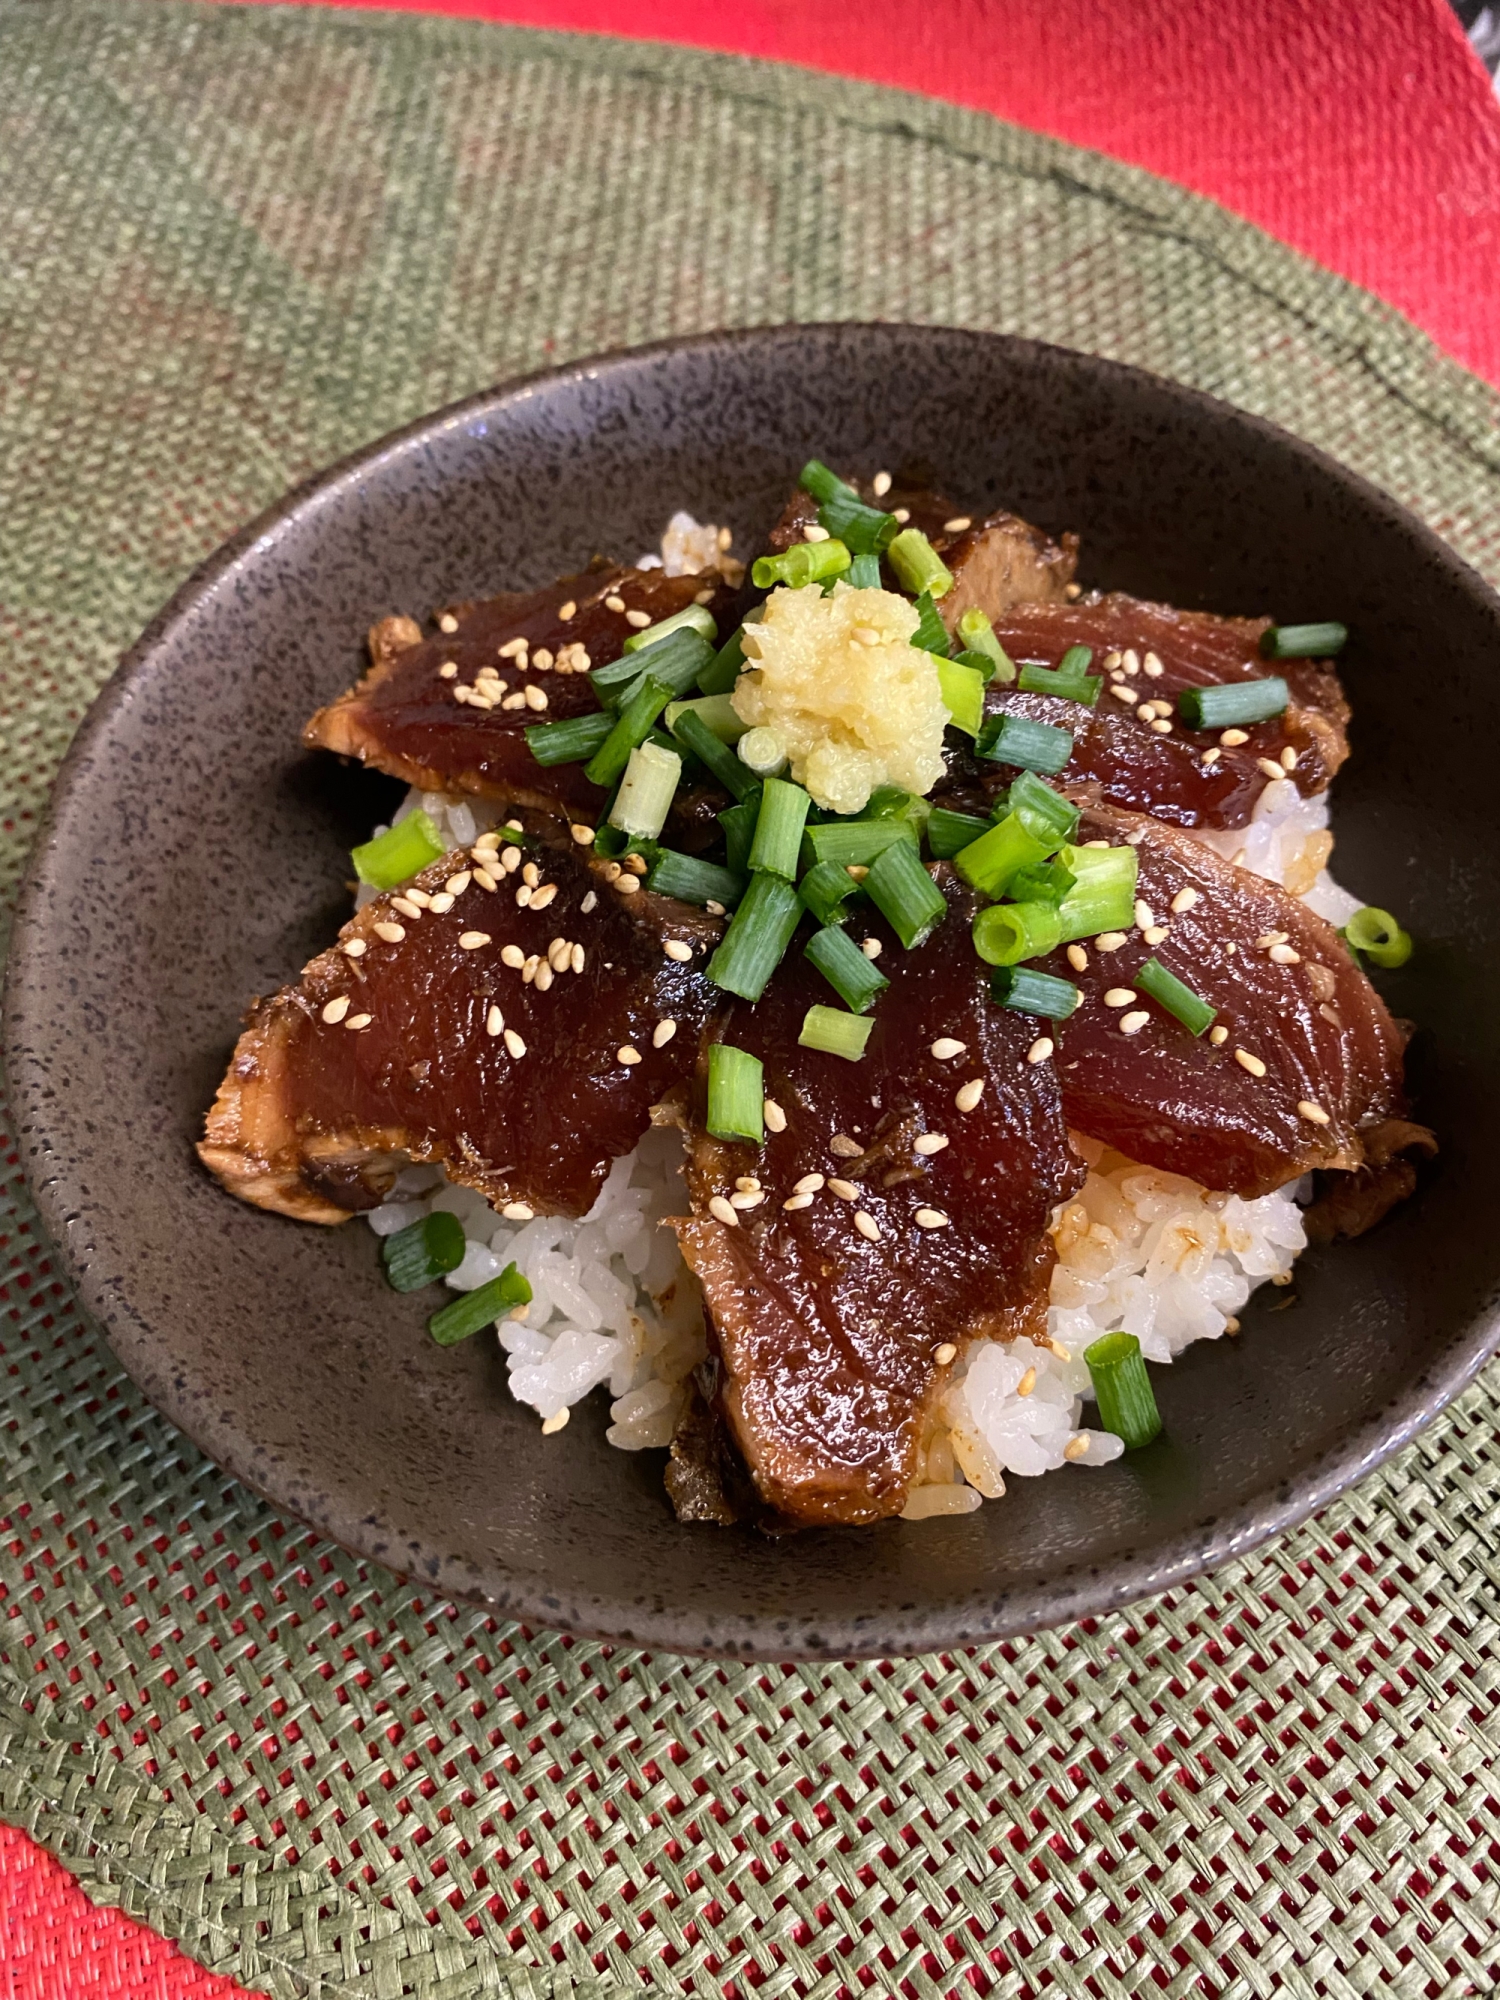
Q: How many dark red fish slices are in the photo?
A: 6